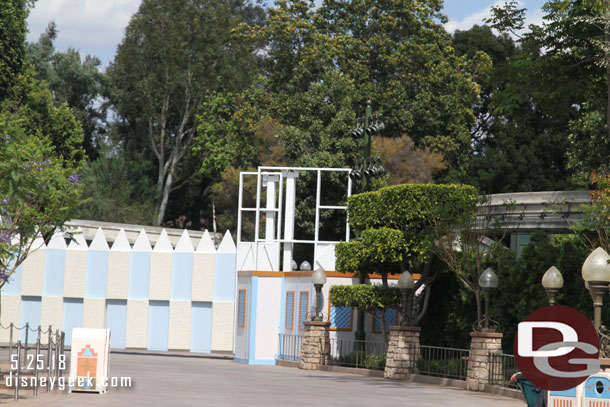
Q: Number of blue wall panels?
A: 11